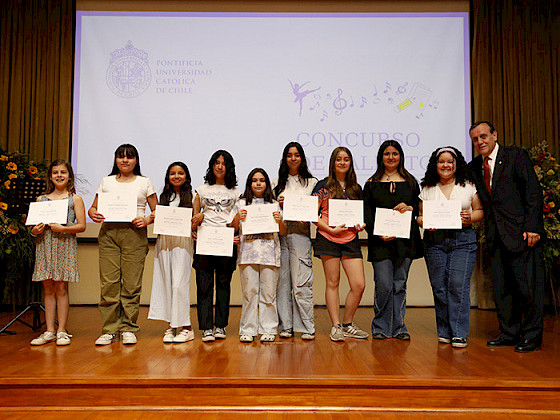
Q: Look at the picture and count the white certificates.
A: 9